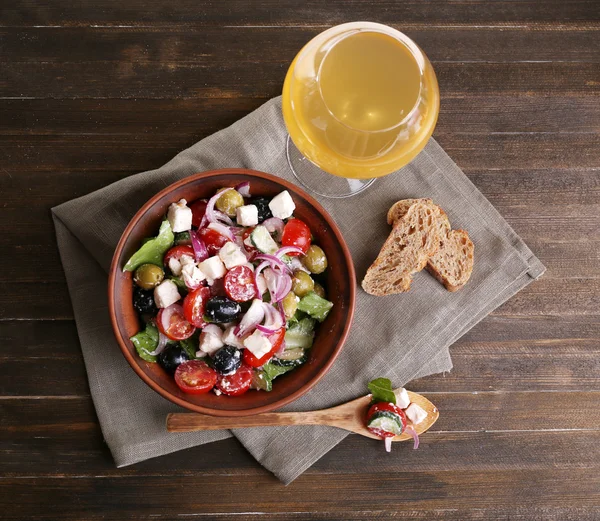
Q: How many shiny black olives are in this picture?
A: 5